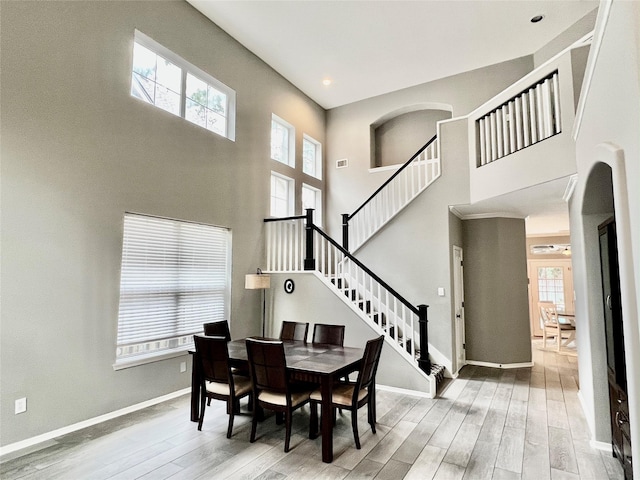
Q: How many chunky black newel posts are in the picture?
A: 3